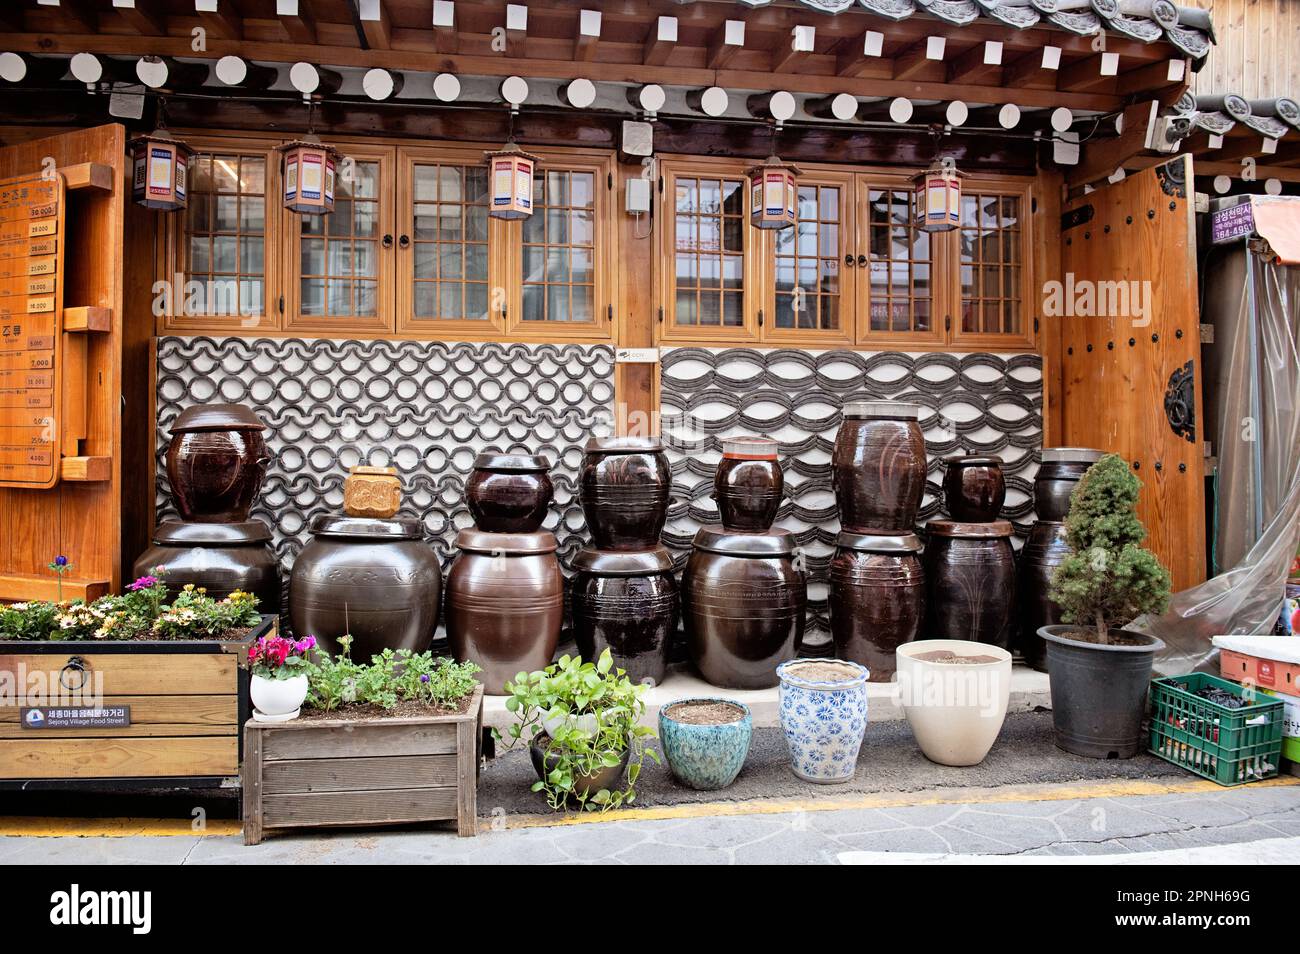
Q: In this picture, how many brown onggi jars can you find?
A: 15